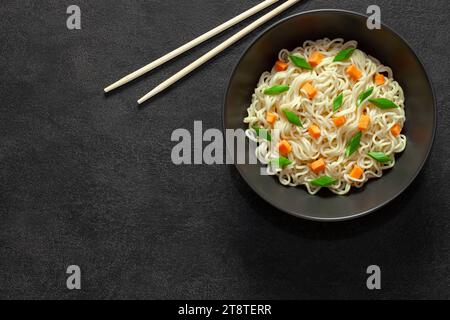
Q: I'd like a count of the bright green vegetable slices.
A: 12